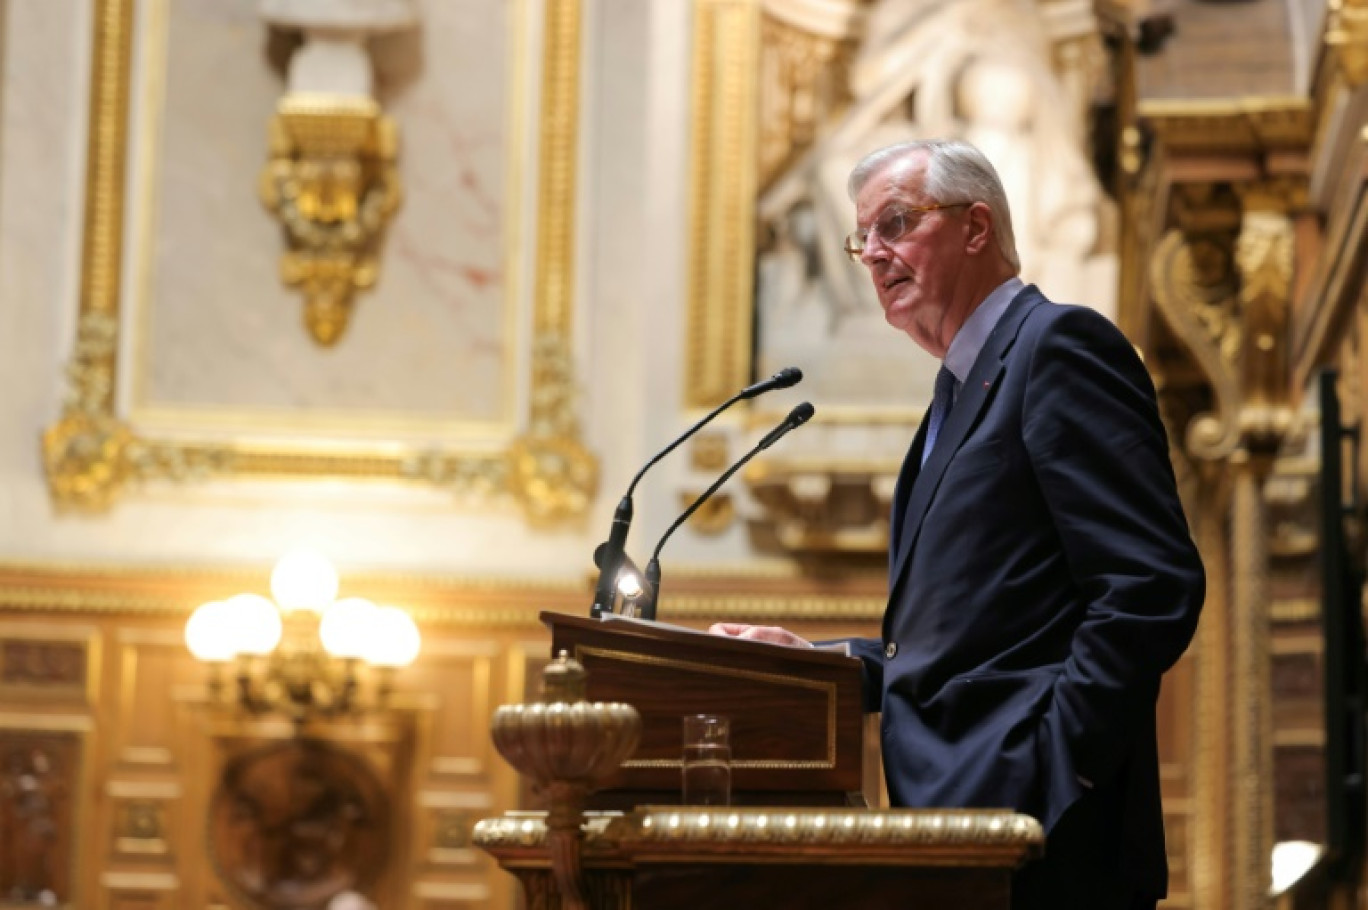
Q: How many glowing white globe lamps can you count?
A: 5